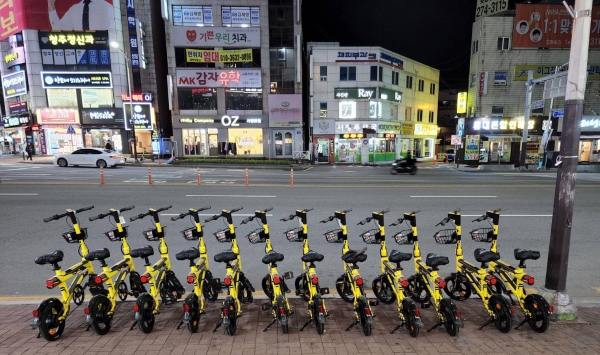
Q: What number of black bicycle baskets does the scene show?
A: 12